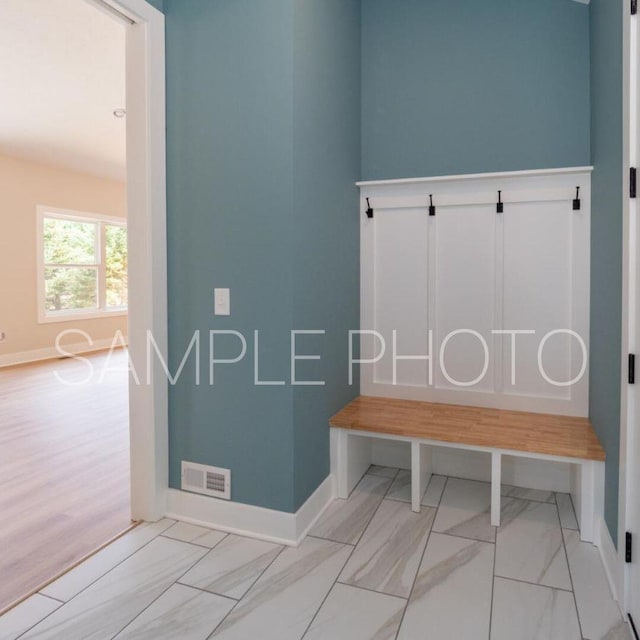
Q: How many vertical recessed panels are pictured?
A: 3